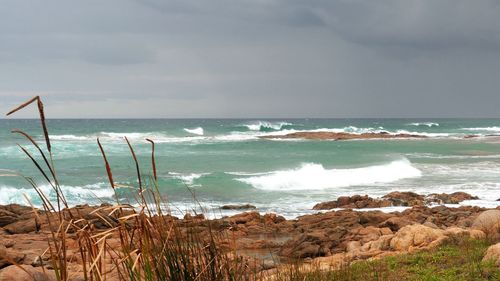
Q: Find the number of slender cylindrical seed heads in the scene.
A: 6